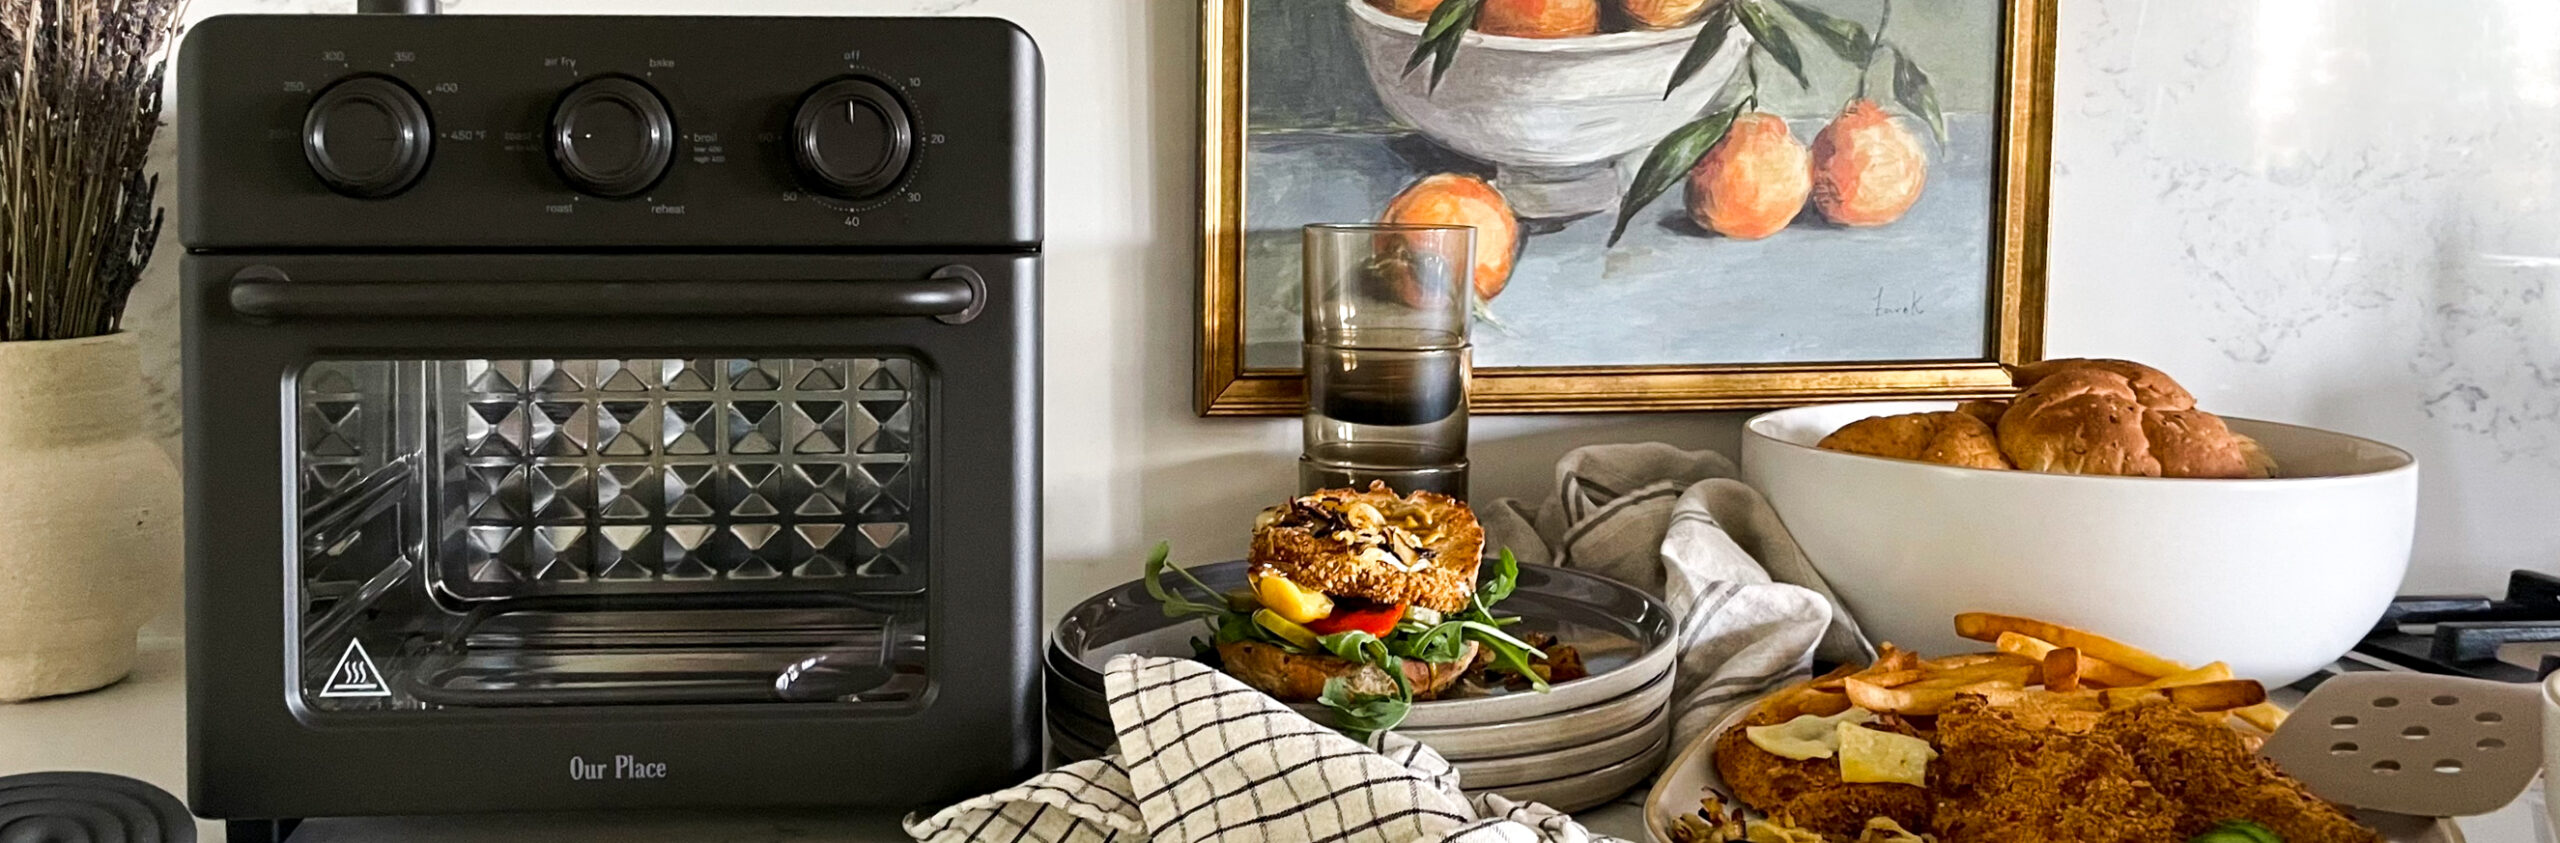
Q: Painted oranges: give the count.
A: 6